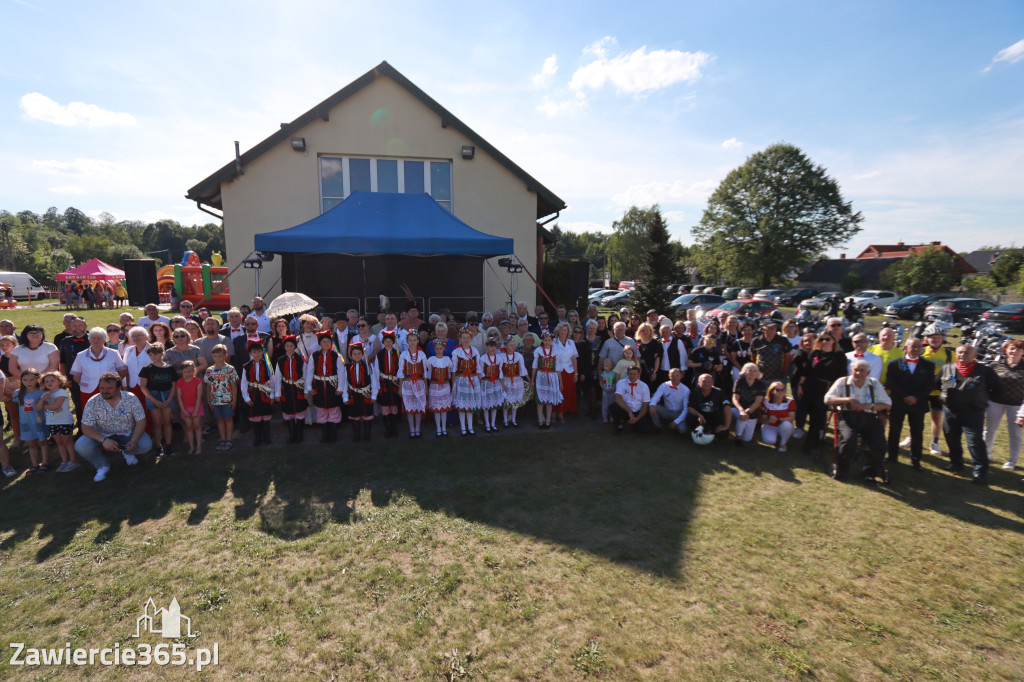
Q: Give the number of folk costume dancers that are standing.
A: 11